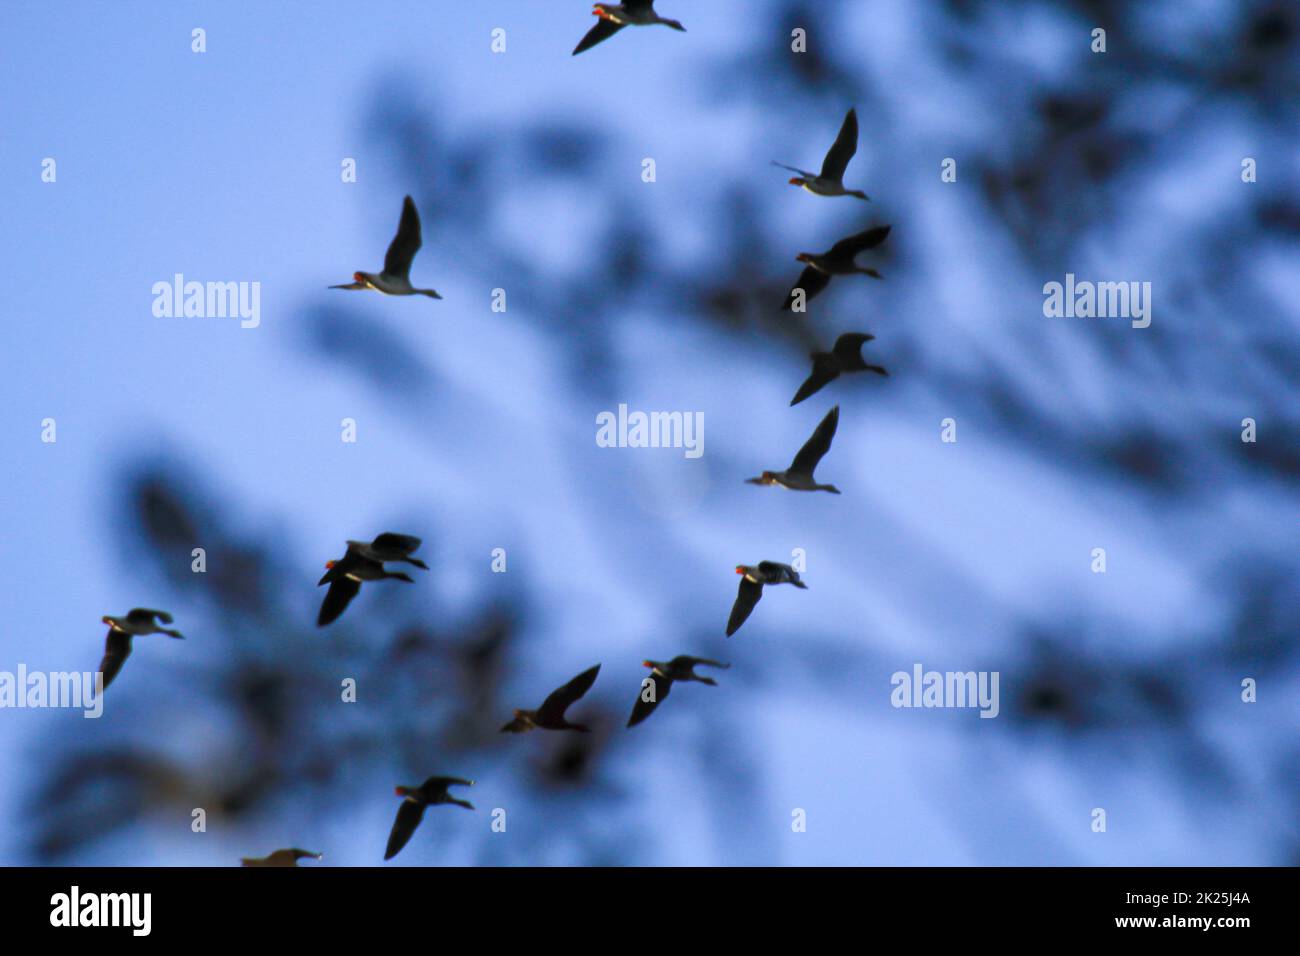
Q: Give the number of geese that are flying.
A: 14